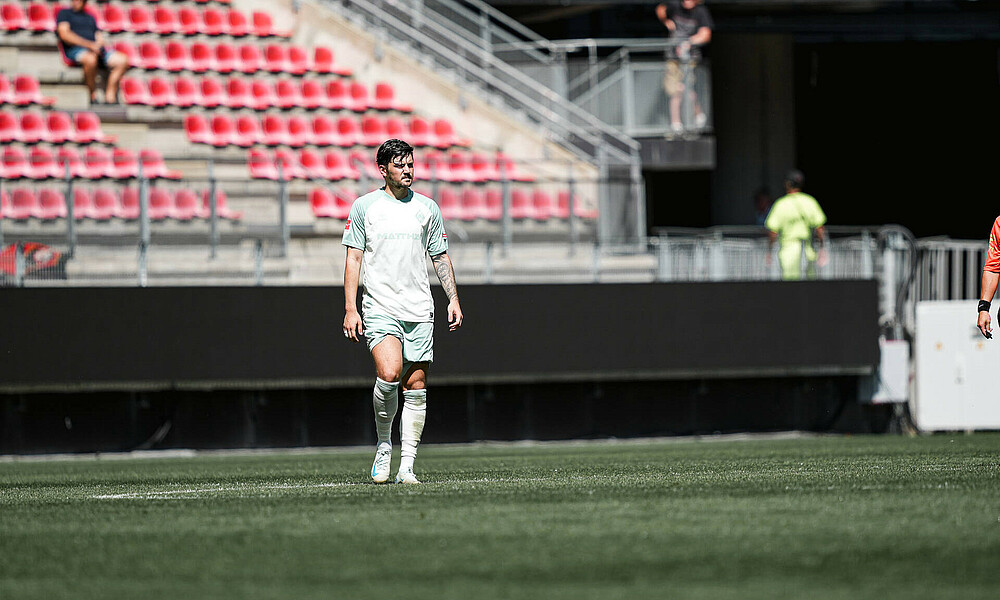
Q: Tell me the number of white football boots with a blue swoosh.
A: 2